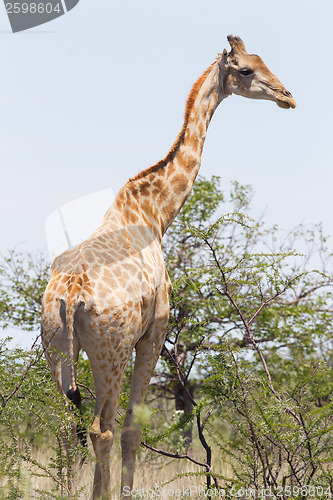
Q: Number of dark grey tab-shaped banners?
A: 1